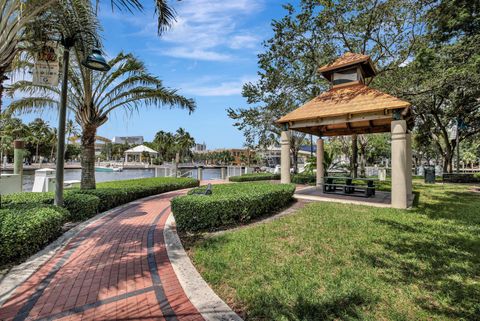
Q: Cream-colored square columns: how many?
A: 4